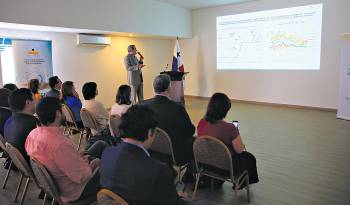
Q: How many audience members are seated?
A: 12